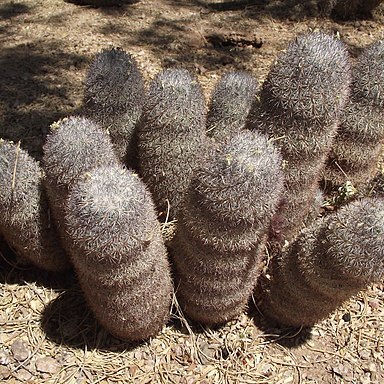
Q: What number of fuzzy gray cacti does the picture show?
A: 10